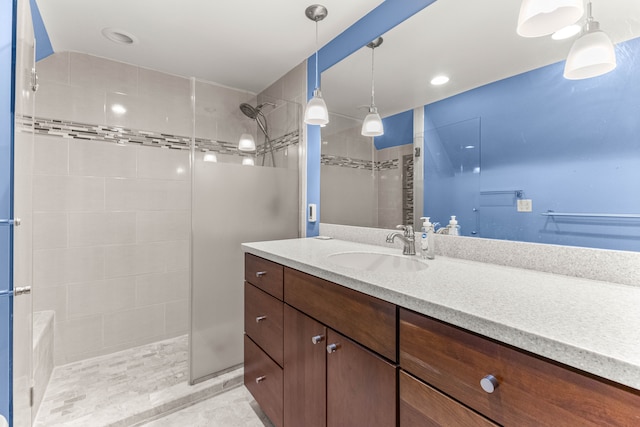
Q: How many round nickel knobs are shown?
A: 6